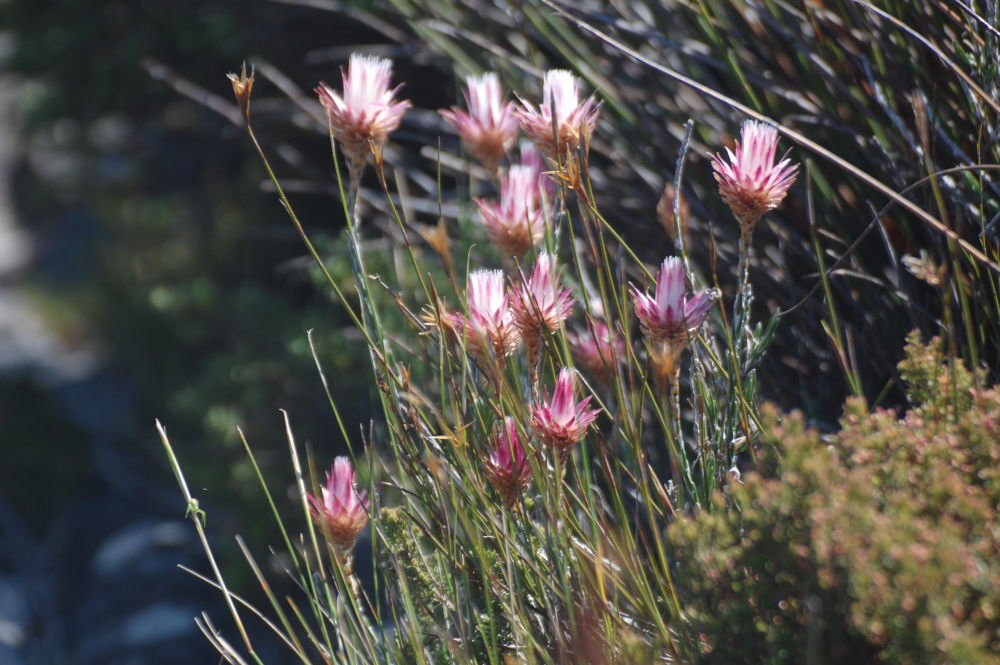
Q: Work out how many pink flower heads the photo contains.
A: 13